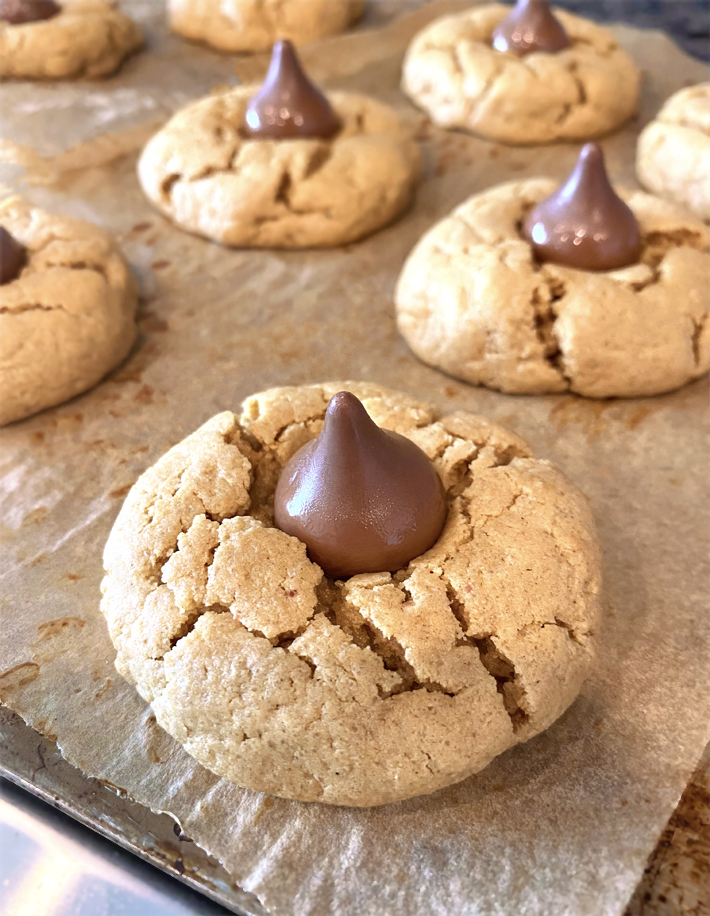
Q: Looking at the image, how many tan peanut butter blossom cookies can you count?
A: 8